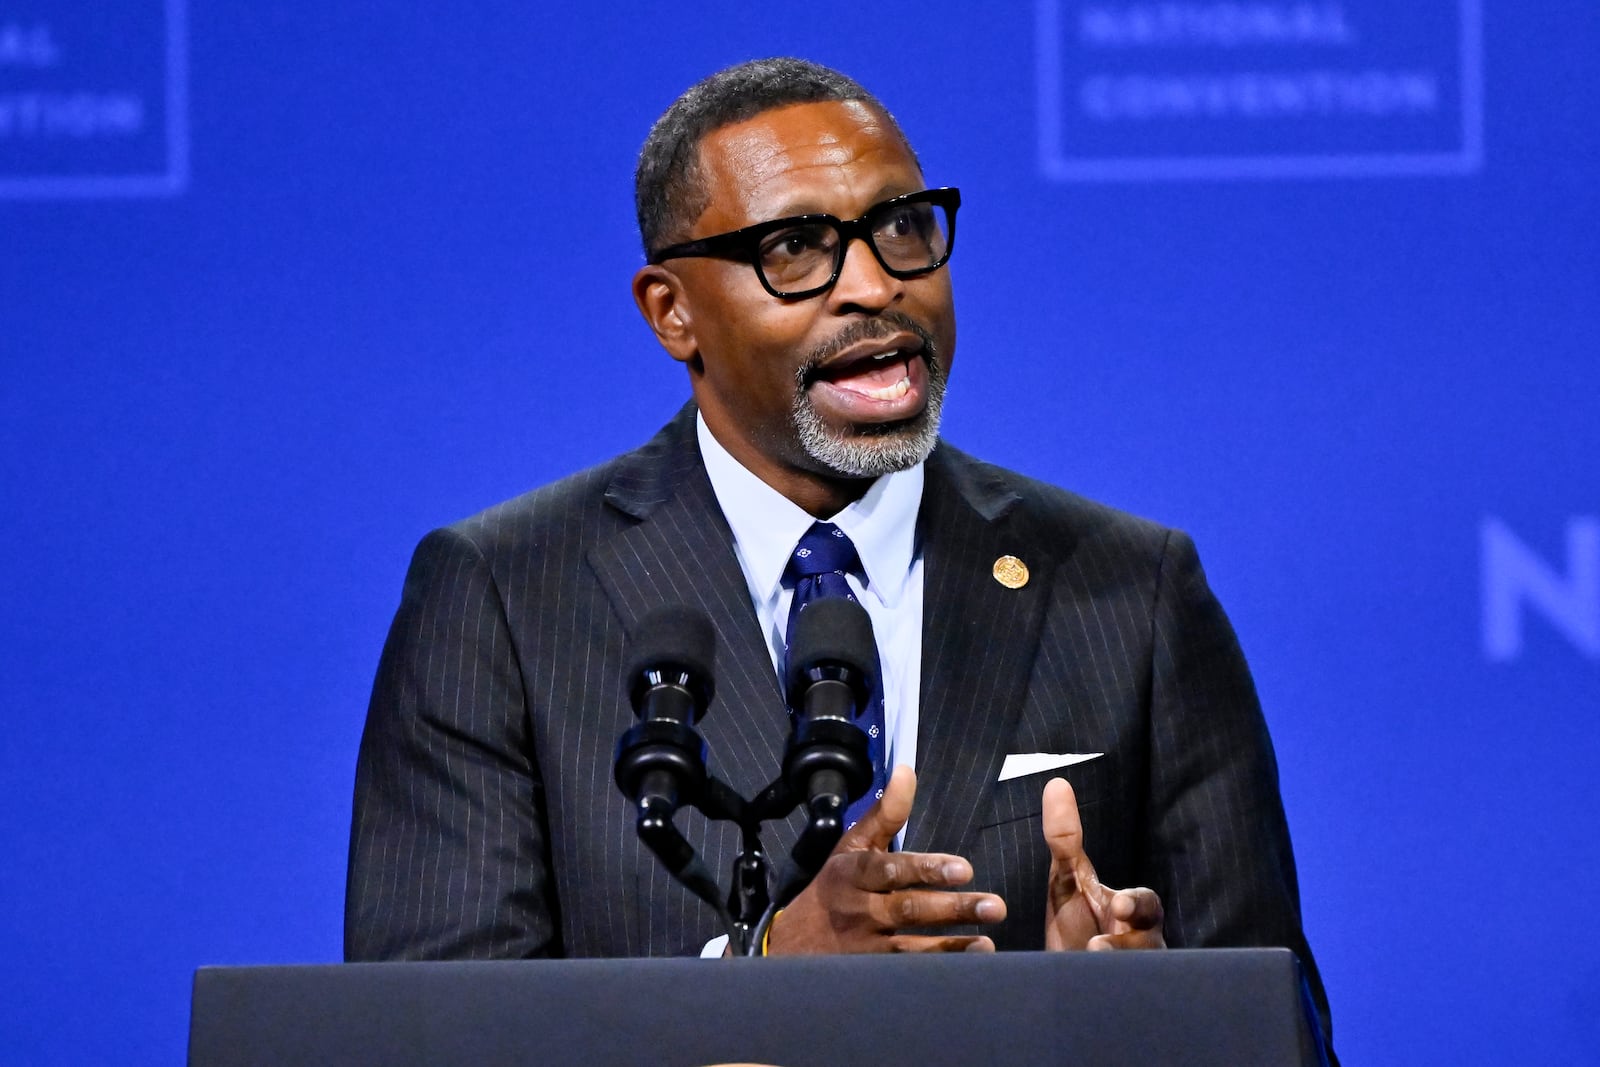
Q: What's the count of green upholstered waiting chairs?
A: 0